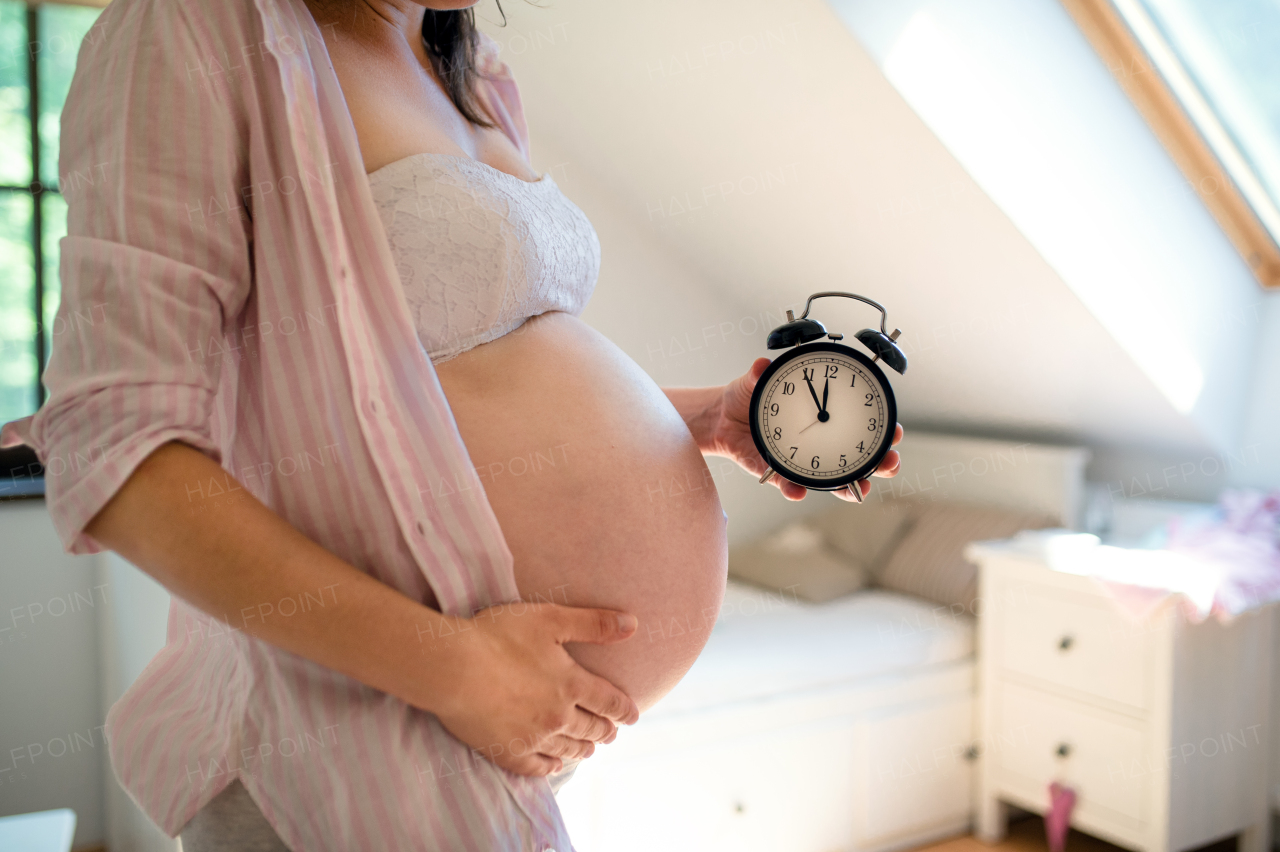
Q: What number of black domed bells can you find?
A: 2